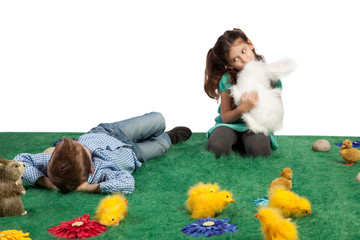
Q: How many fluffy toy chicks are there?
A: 5